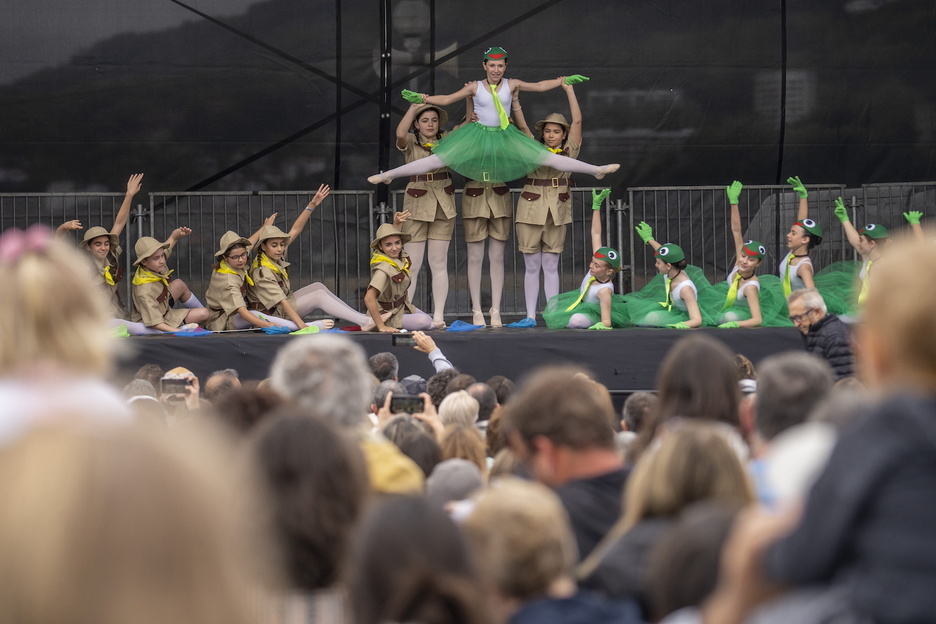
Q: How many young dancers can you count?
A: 14